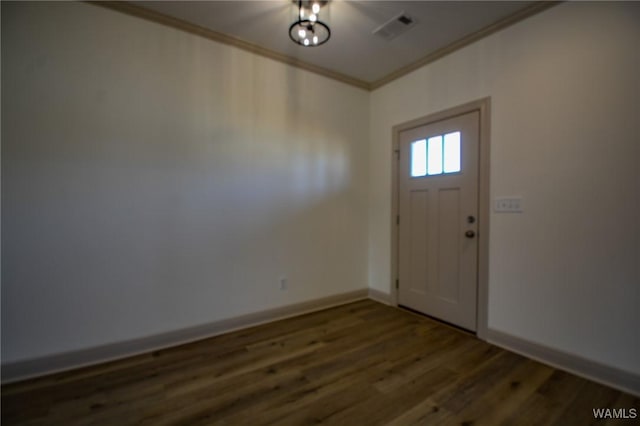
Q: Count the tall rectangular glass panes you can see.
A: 3